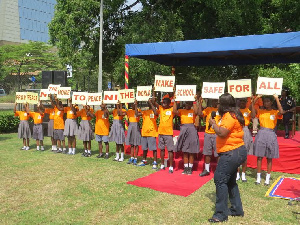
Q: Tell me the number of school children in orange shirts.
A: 15